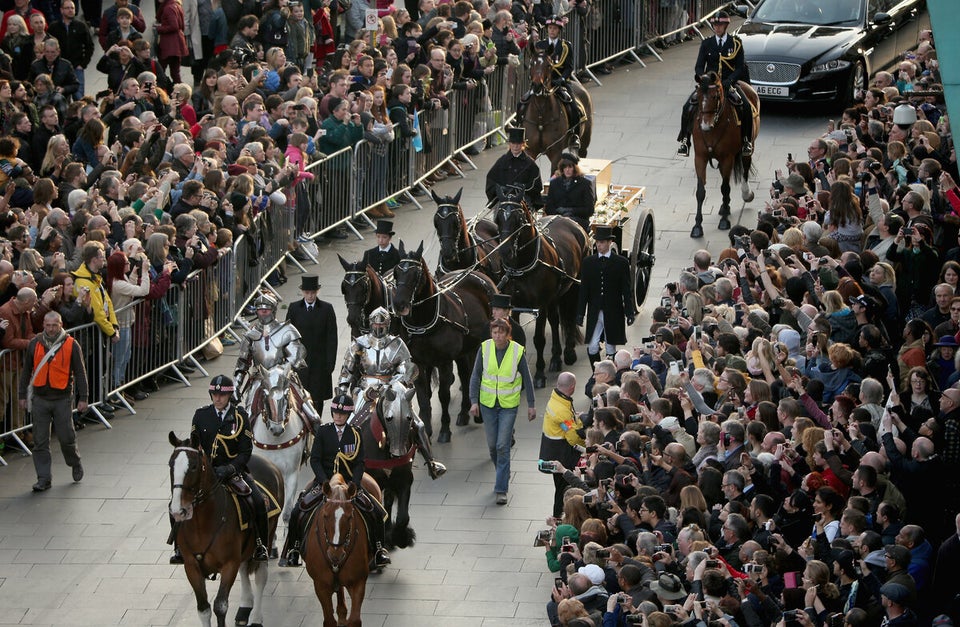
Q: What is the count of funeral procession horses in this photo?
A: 10